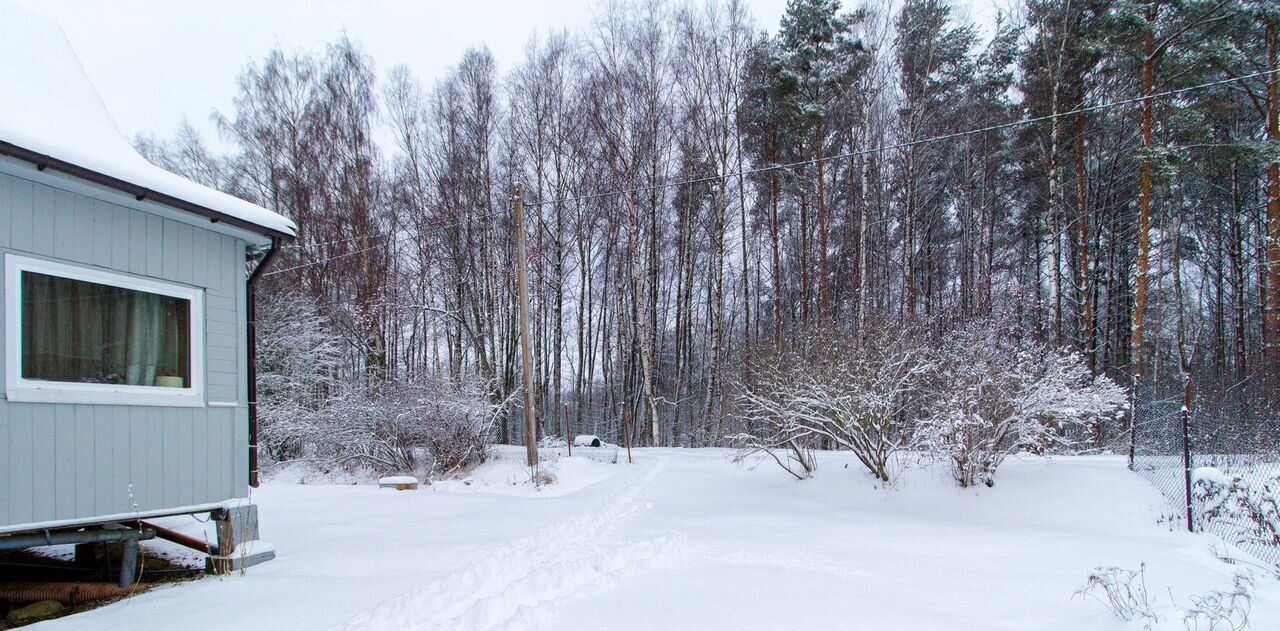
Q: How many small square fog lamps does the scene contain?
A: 0